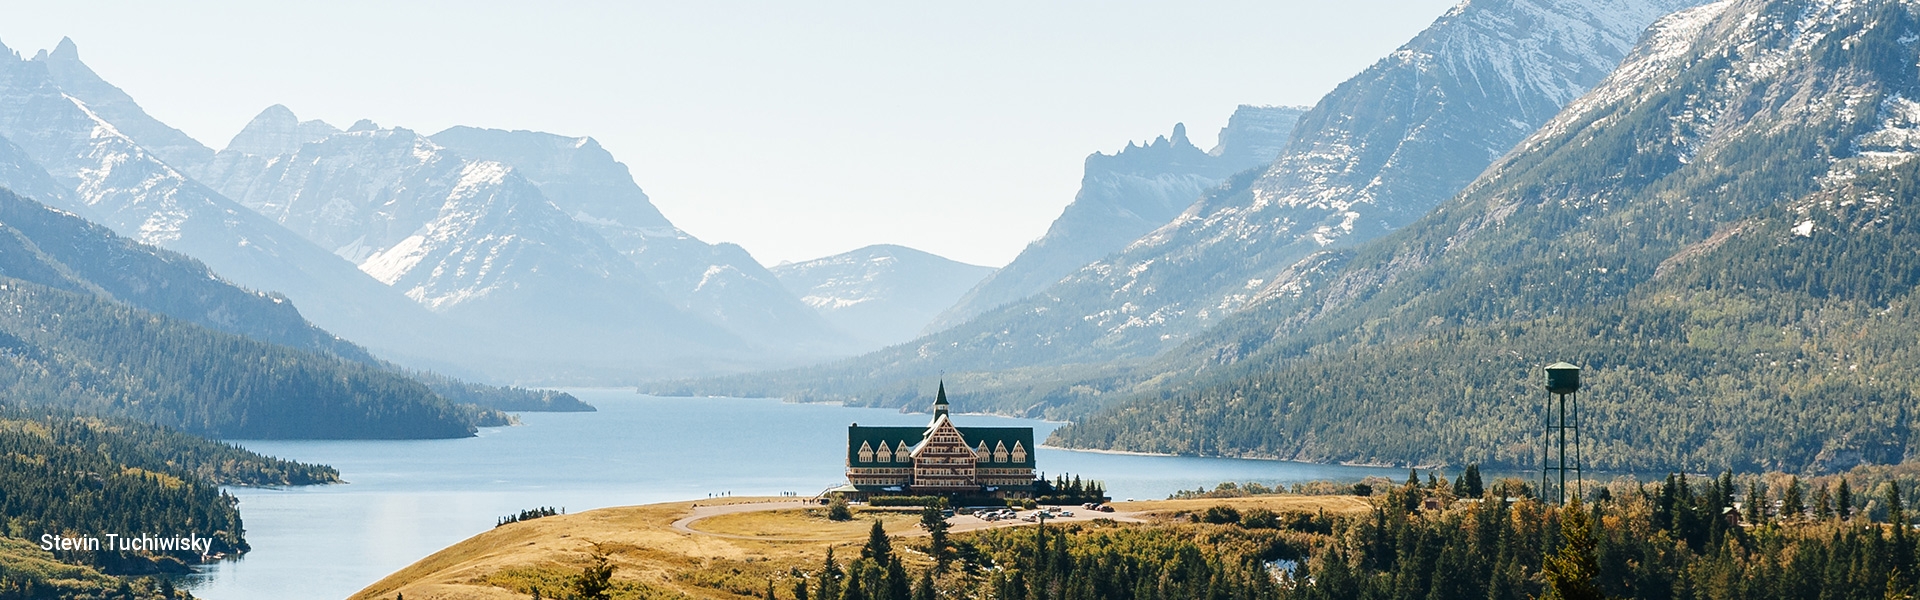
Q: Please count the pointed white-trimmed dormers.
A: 6